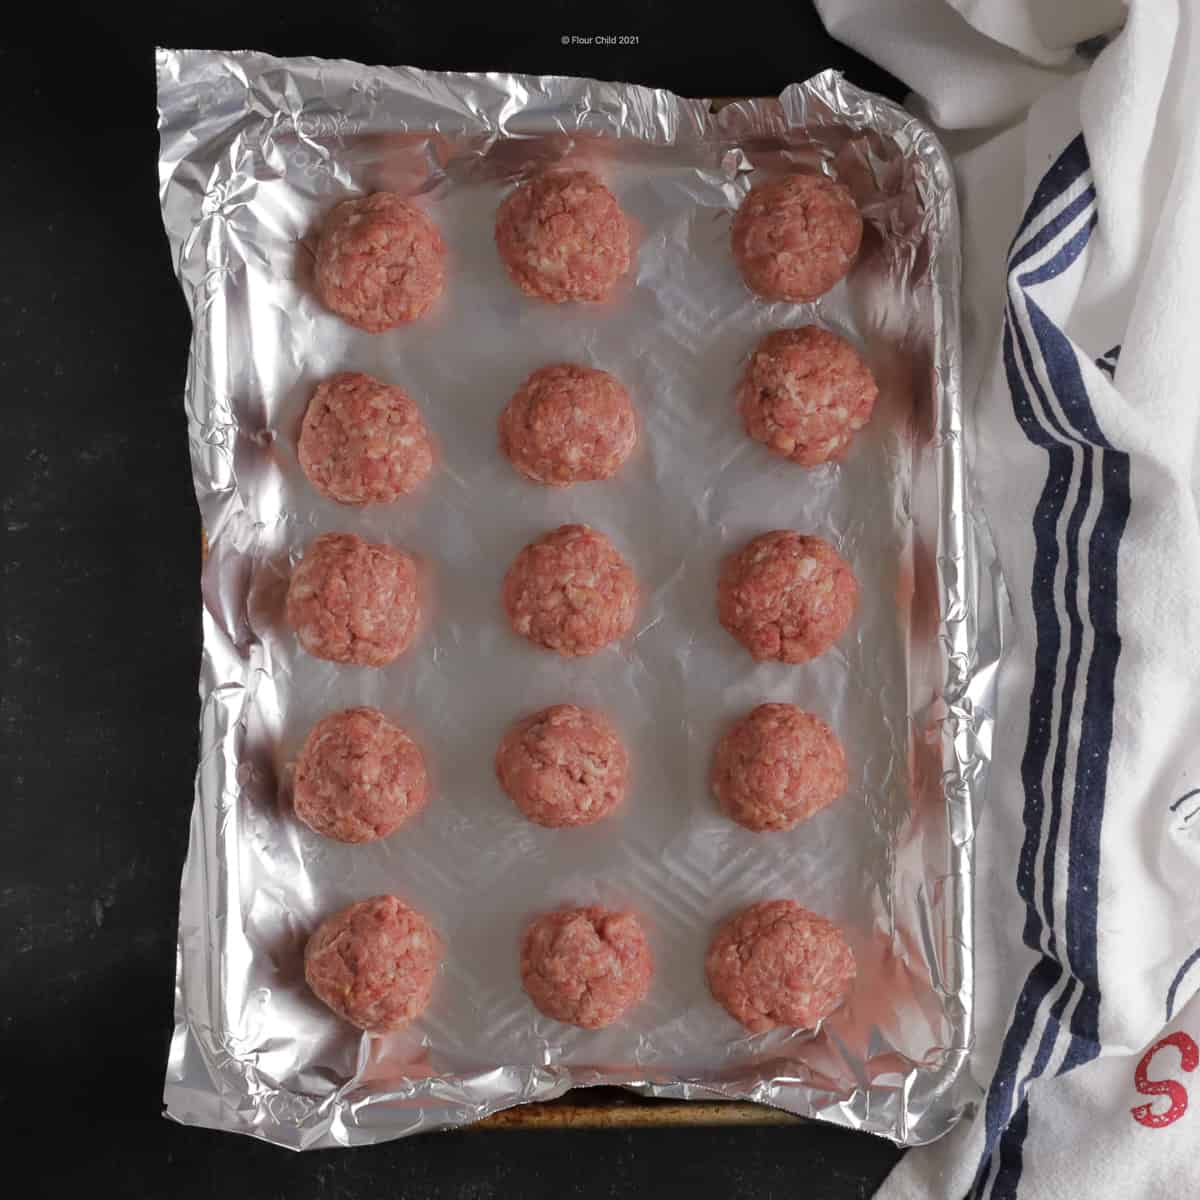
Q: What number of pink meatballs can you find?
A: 15